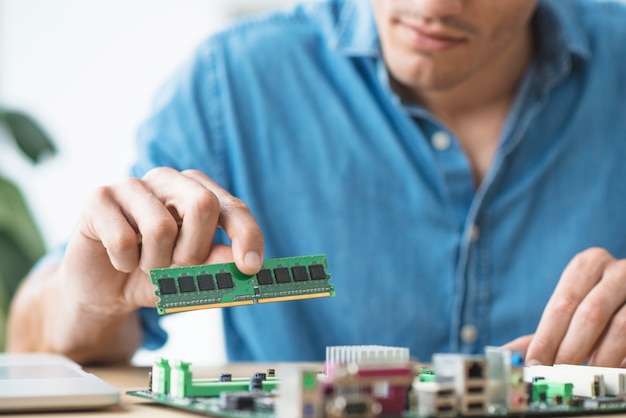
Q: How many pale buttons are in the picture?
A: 3